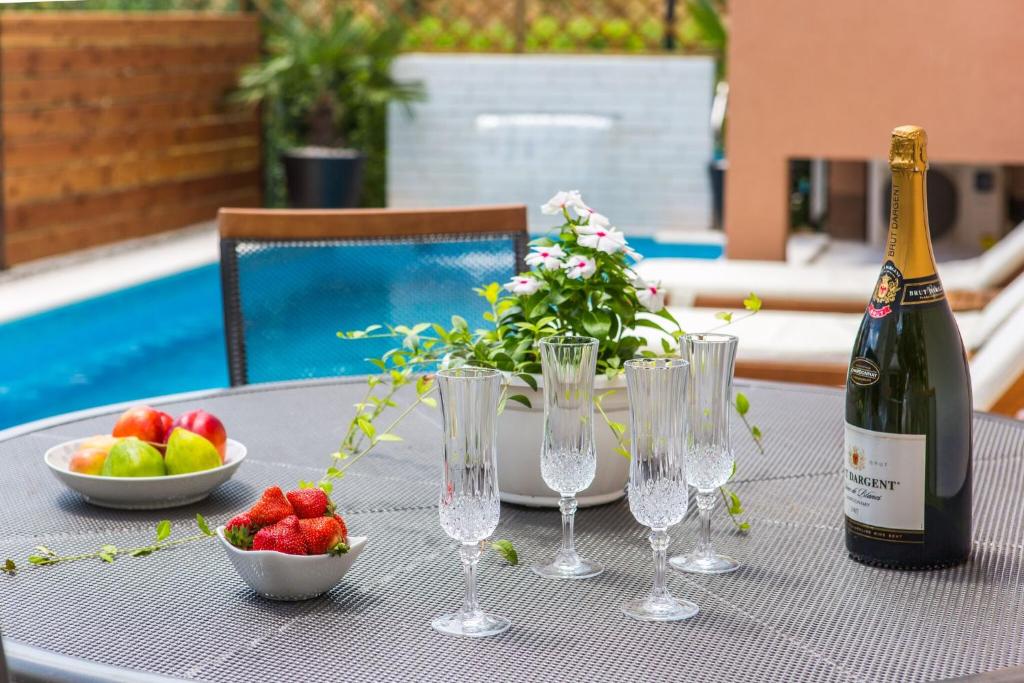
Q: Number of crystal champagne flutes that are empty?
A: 4